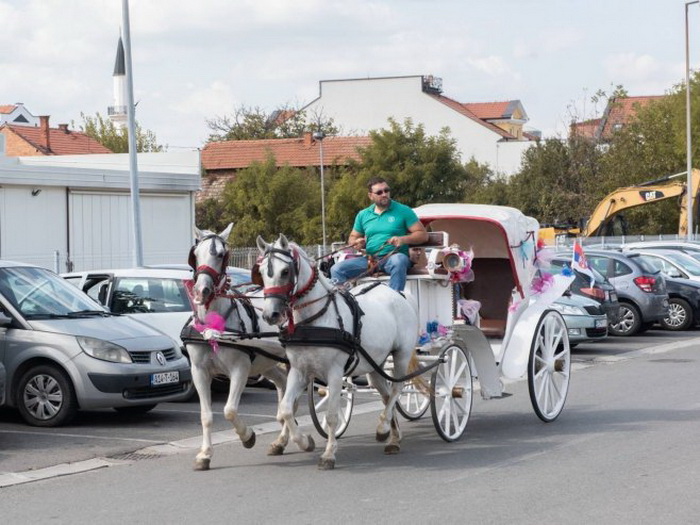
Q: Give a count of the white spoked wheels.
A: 4